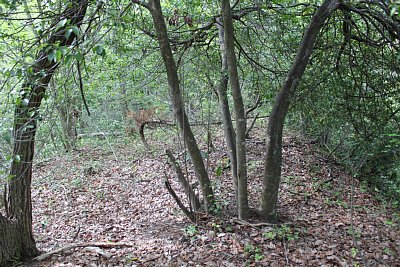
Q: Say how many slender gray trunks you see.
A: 4